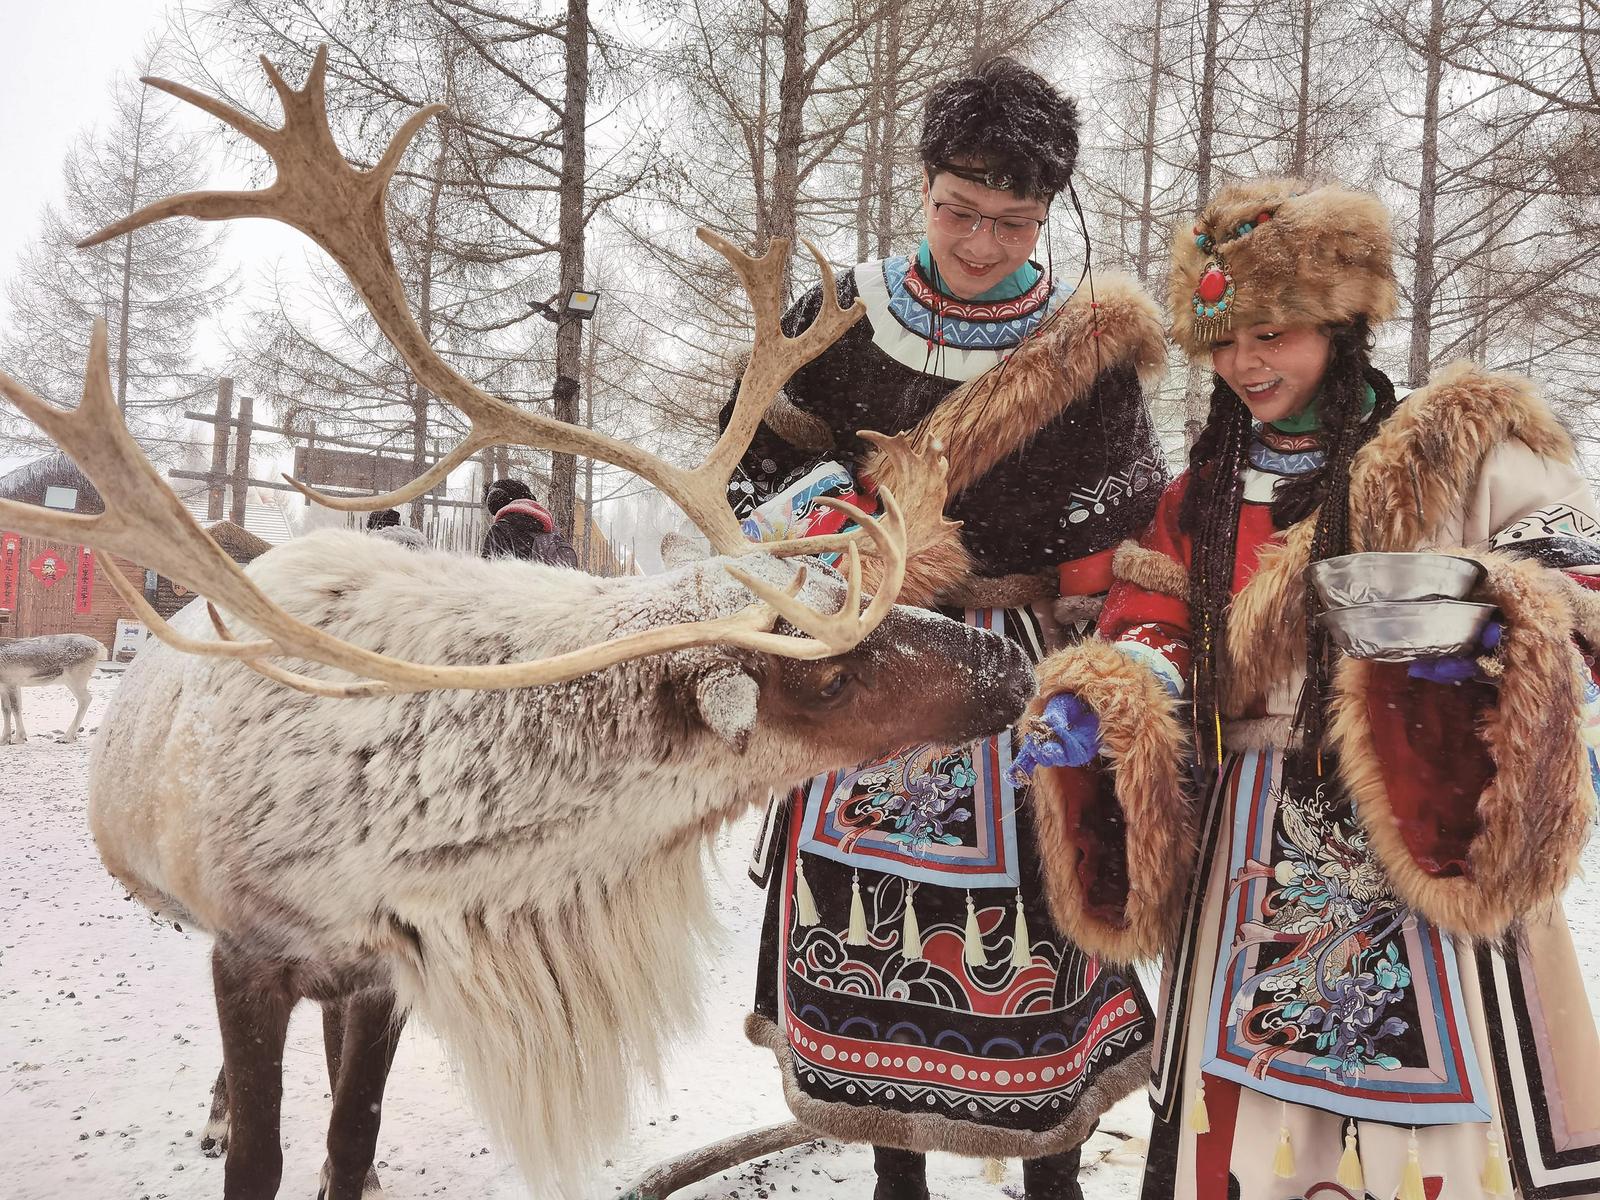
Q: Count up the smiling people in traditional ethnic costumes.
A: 2